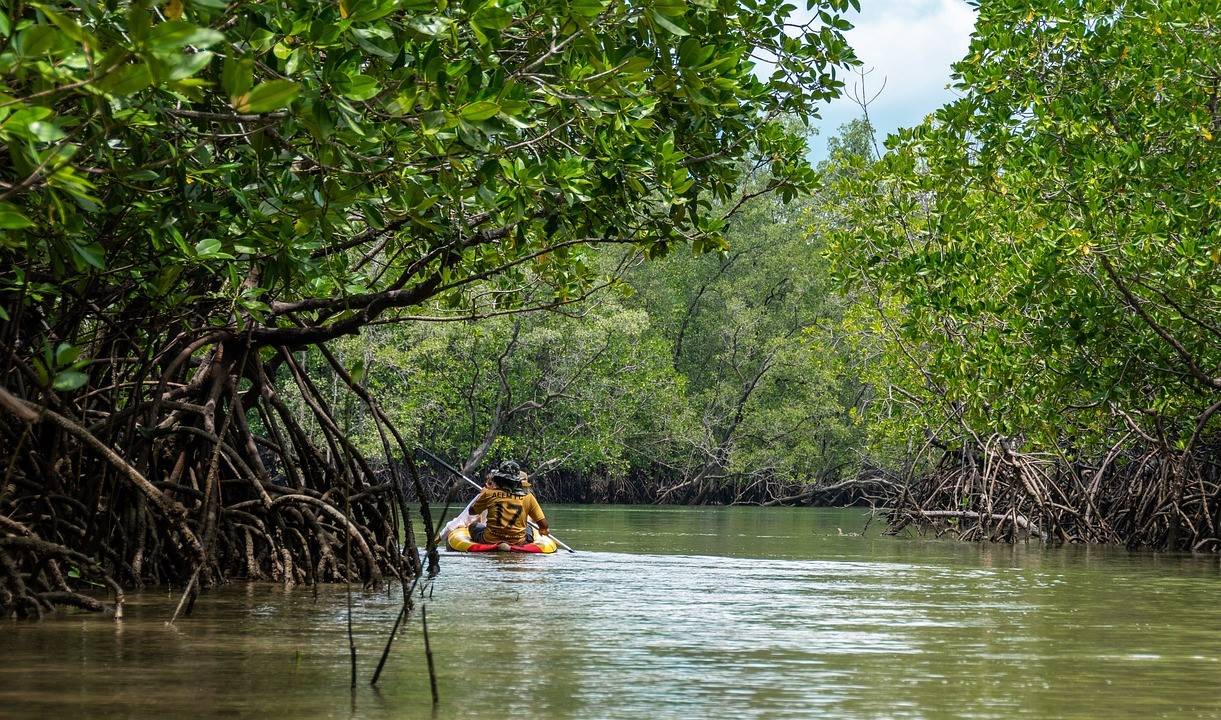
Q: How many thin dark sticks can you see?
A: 3